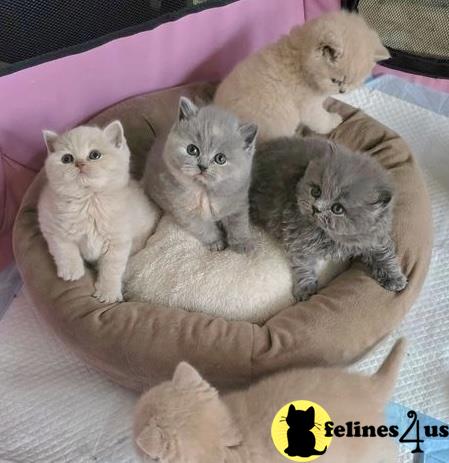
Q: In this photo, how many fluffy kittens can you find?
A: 5